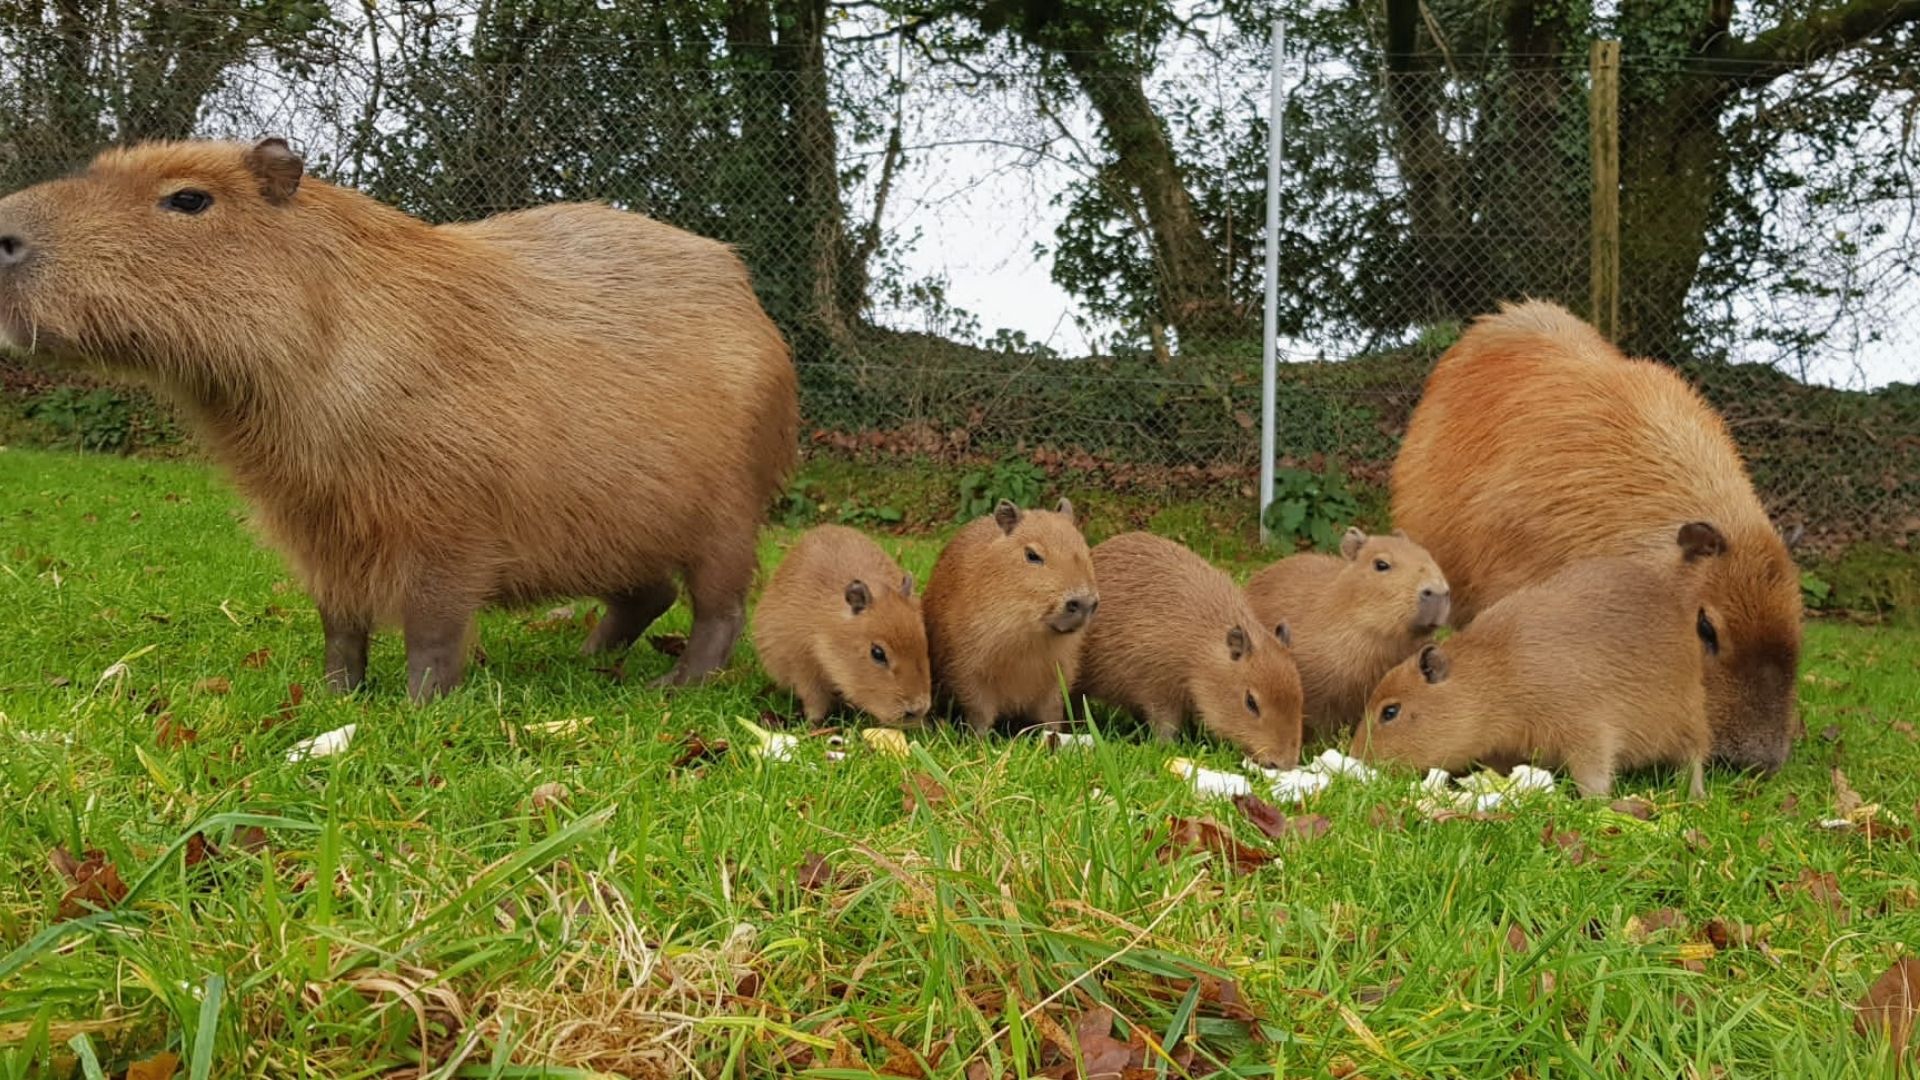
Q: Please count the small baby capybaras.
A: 5